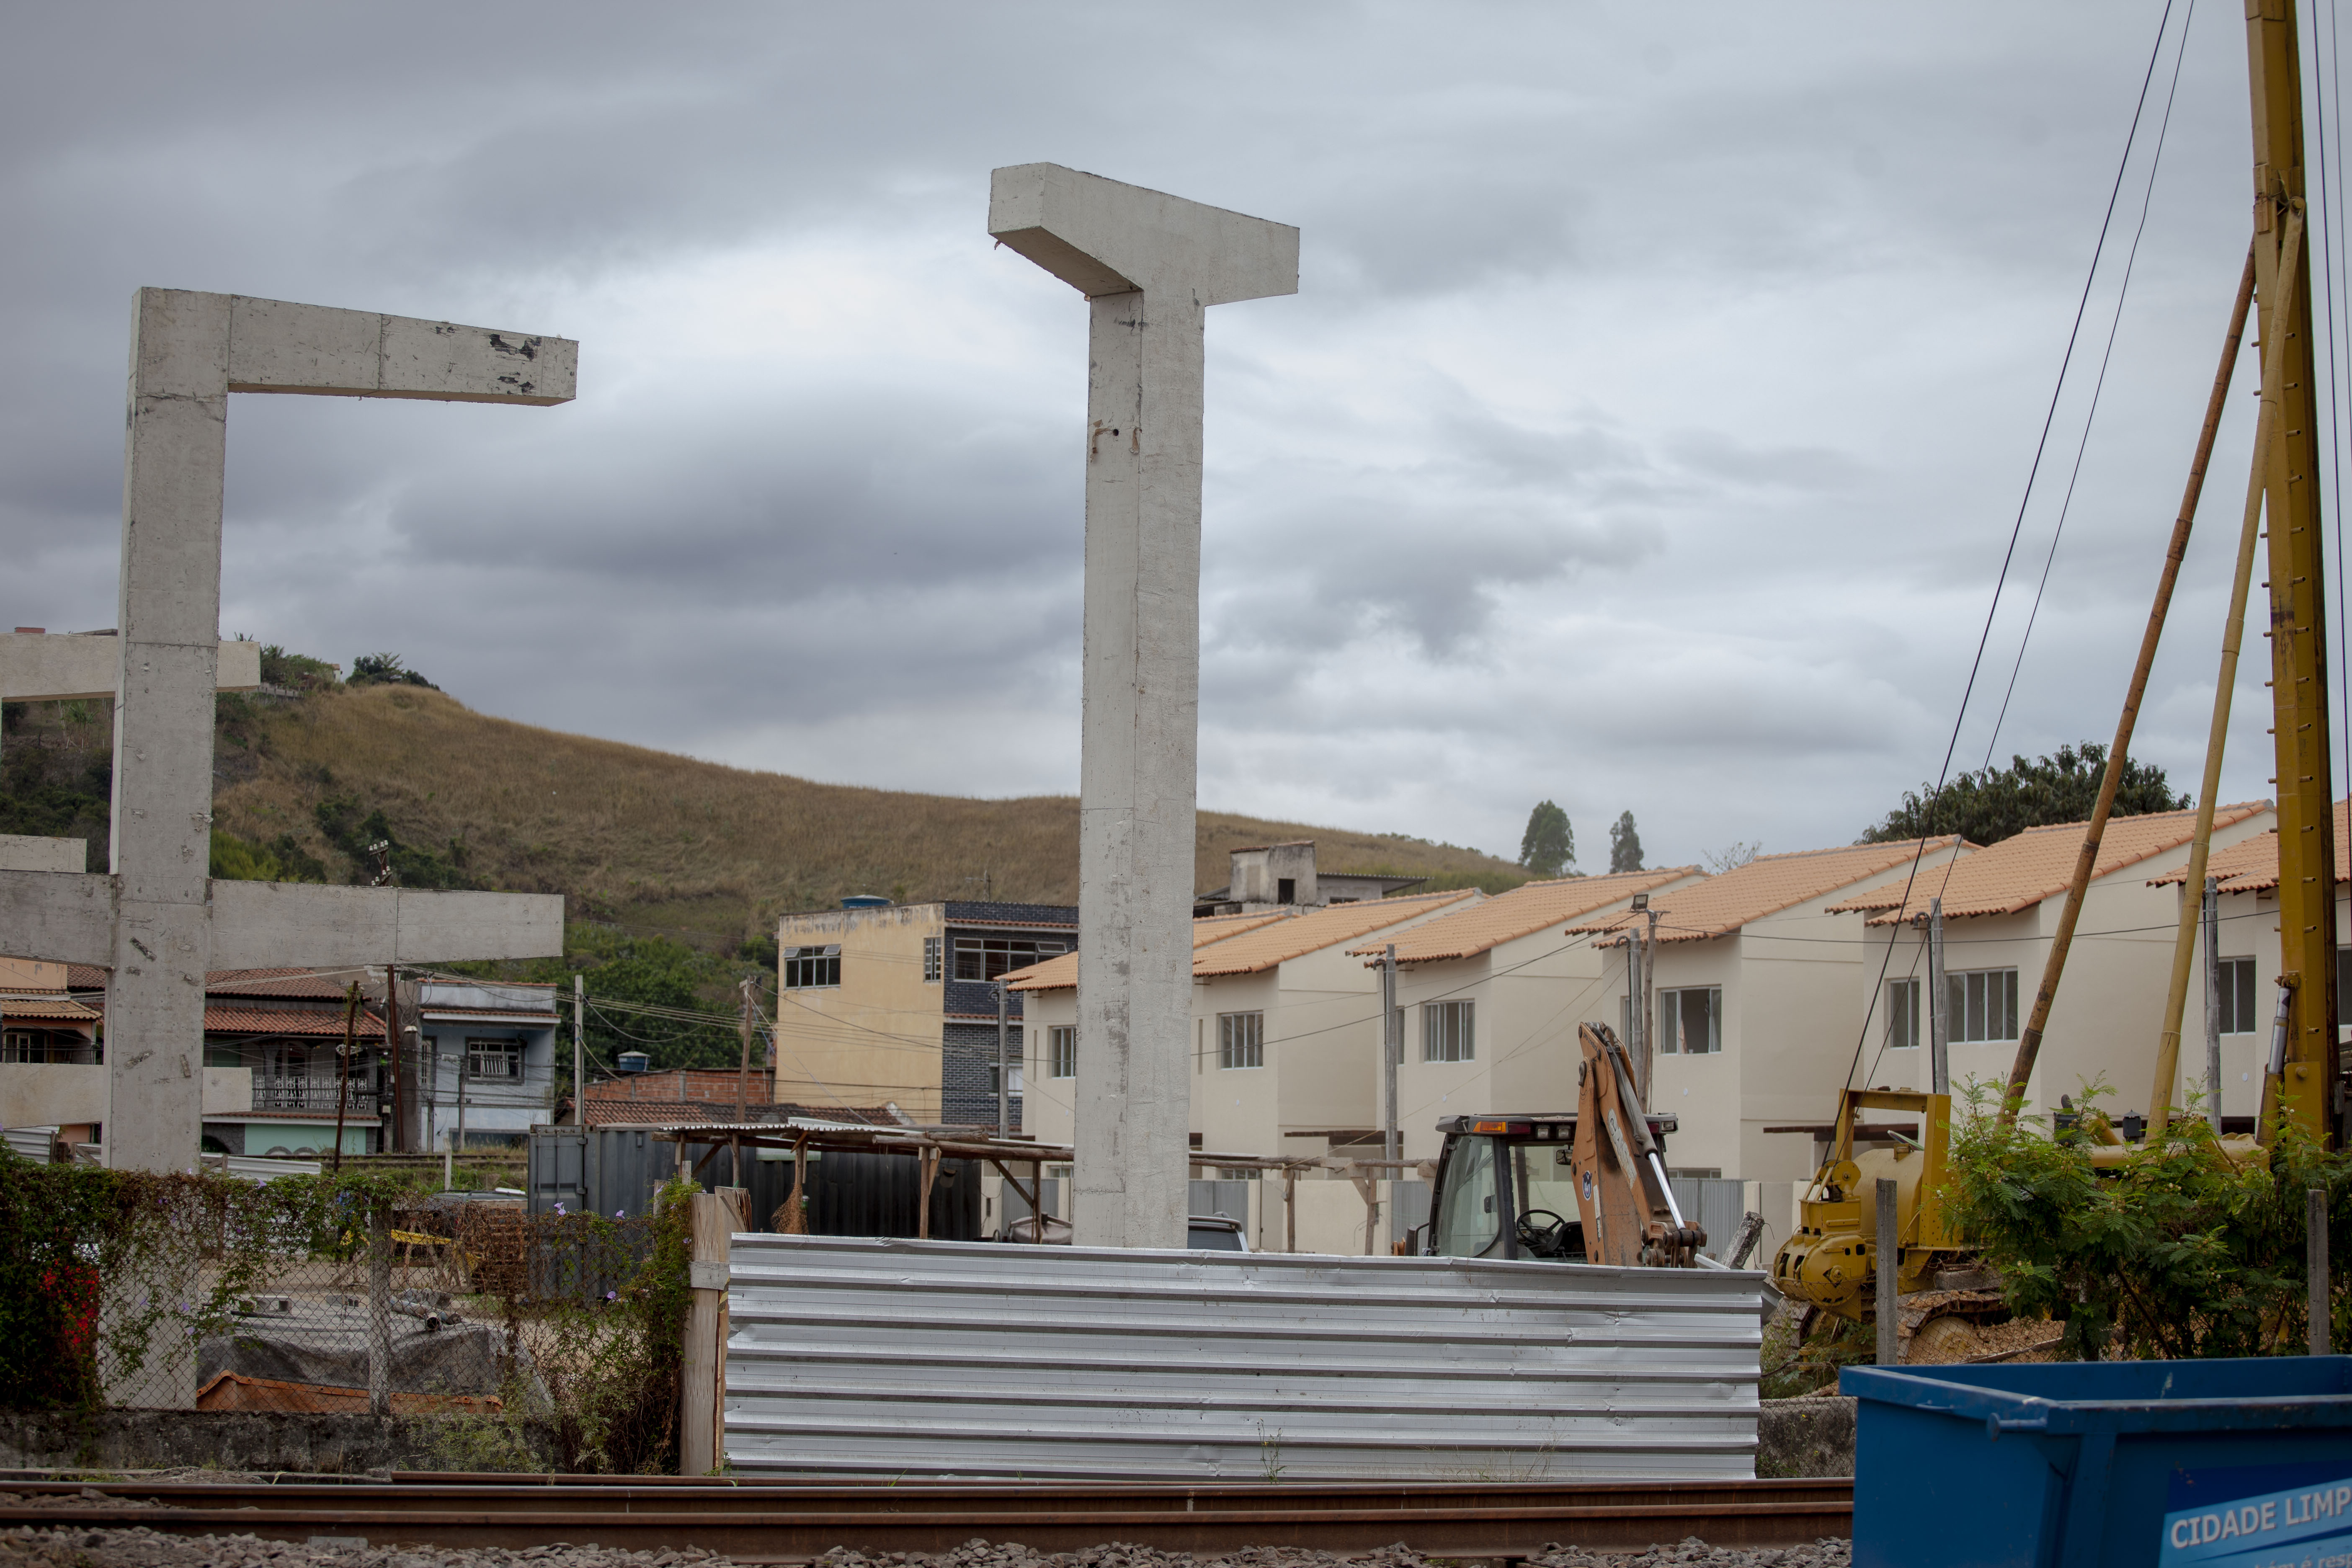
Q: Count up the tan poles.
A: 2